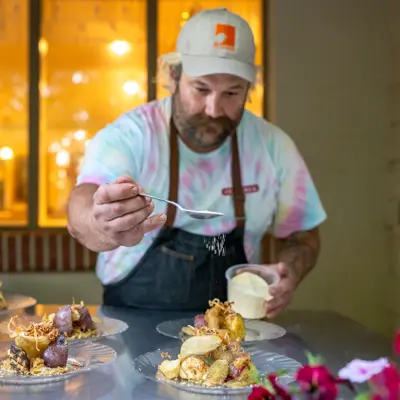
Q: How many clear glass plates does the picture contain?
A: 5